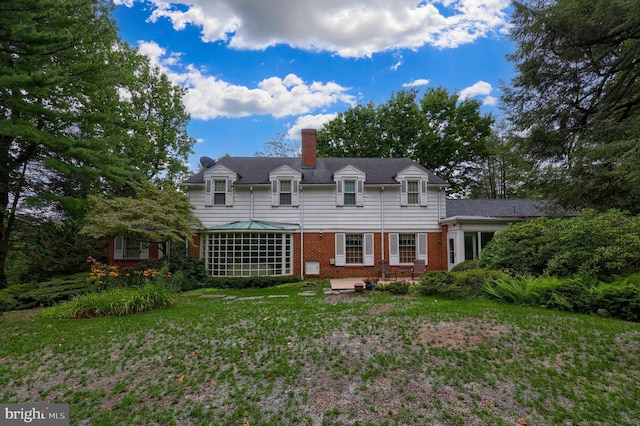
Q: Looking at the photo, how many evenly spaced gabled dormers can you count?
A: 4